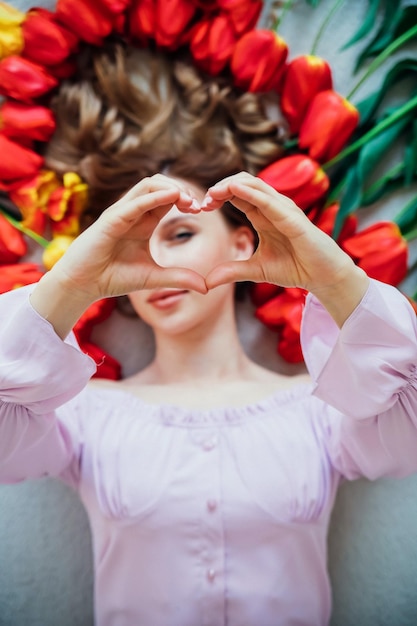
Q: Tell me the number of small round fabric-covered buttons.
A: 3